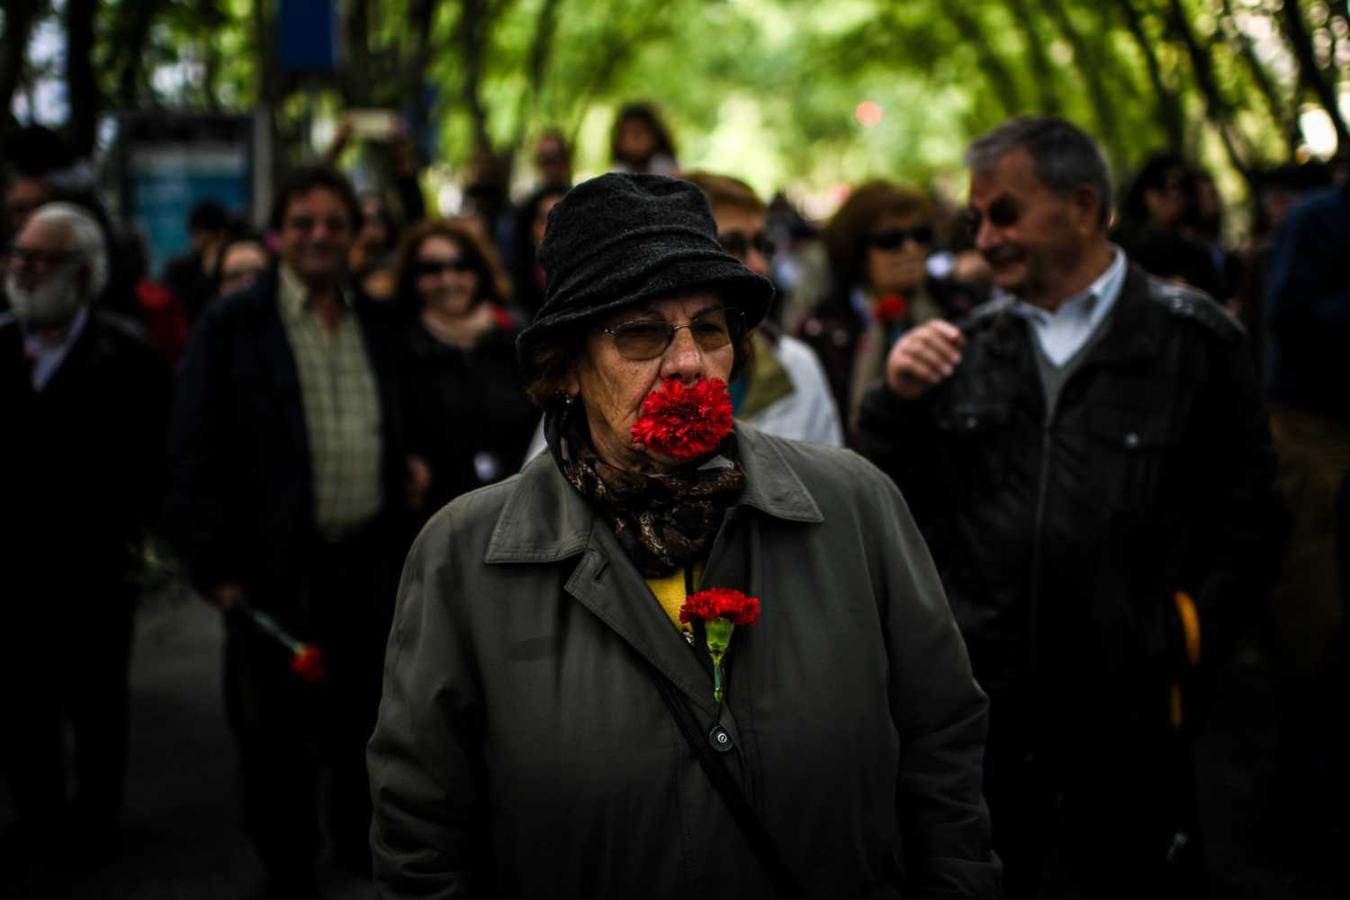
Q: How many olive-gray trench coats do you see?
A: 1